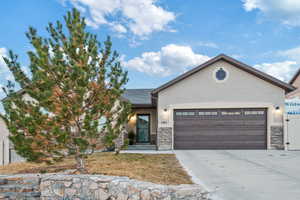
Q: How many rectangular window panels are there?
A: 4